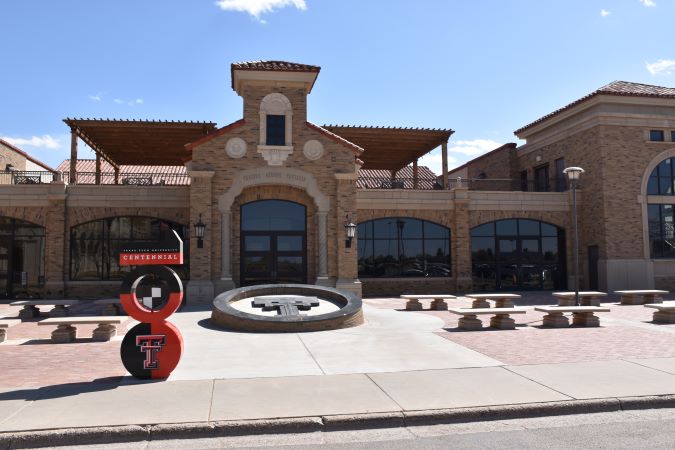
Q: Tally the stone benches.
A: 11